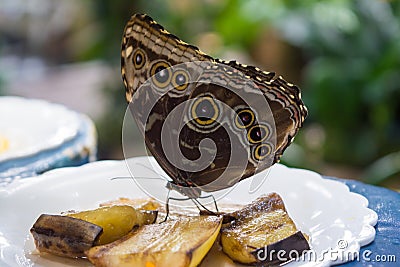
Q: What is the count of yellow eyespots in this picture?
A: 7